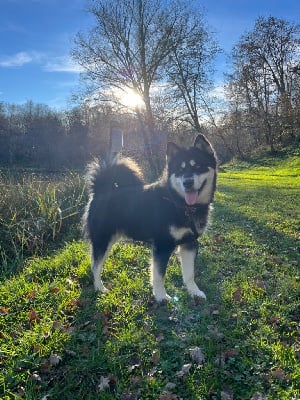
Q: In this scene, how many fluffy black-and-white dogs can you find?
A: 1